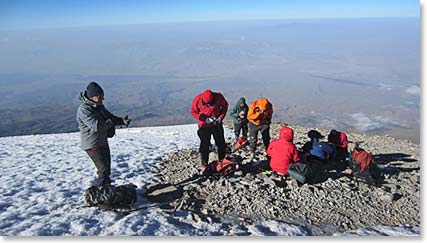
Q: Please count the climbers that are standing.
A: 4